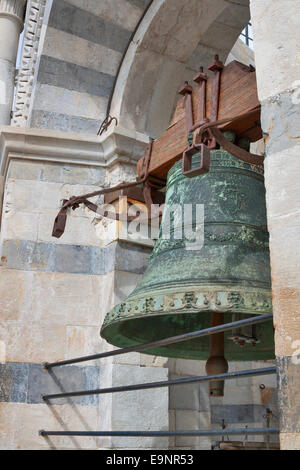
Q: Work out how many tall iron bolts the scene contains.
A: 3